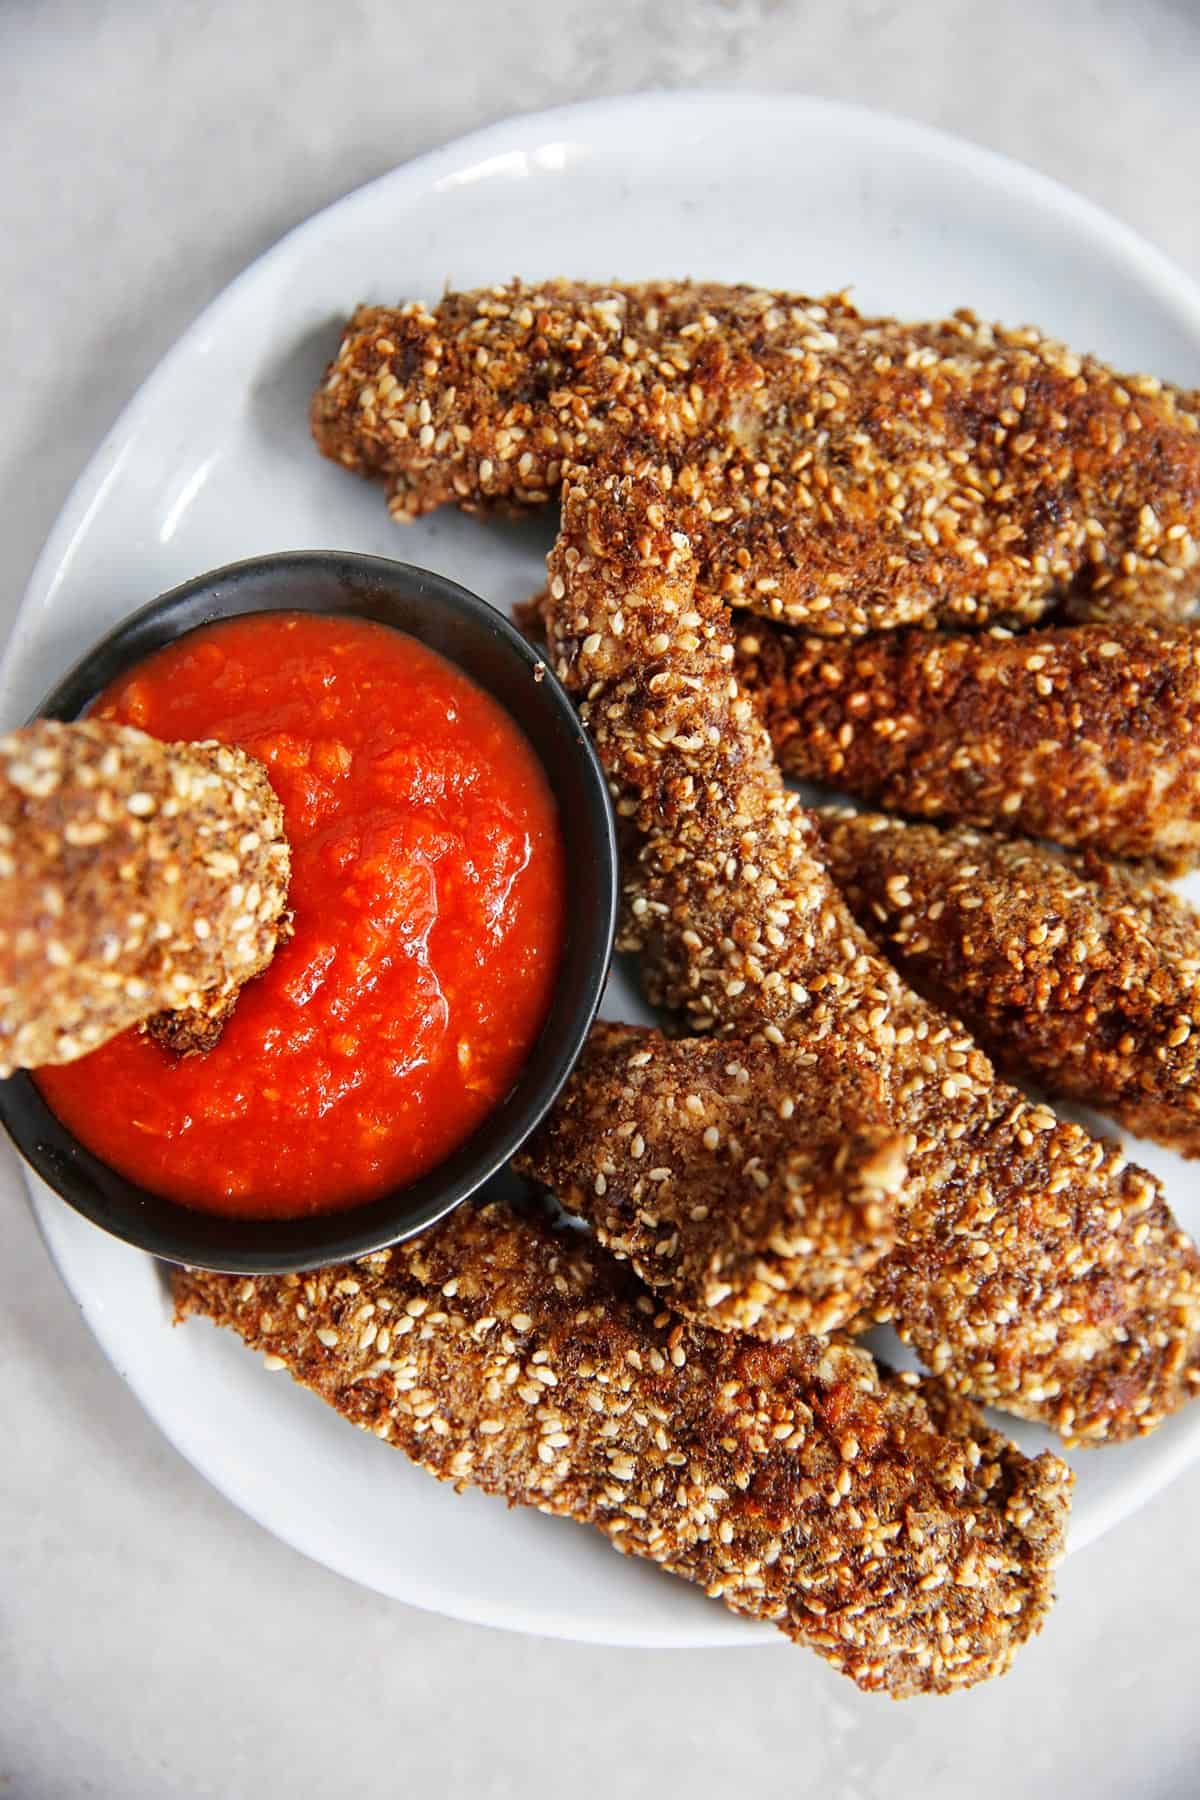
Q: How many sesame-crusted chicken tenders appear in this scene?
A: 7